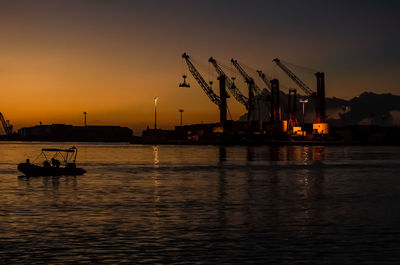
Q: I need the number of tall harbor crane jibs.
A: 5